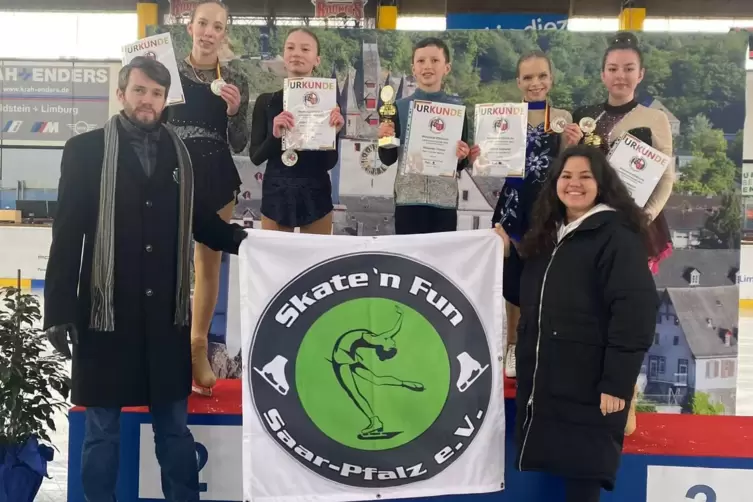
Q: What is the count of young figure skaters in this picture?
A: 5